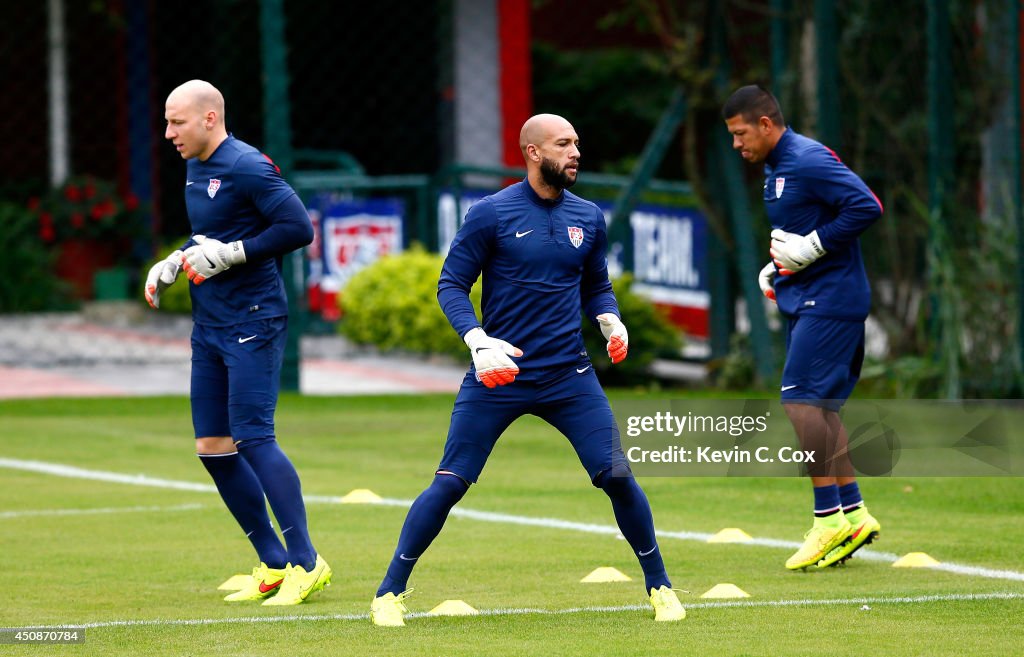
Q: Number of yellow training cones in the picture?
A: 7